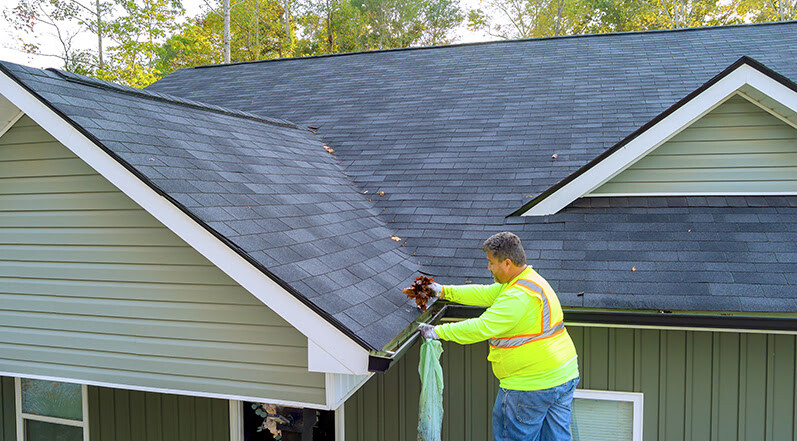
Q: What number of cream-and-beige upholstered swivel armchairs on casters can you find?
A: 0